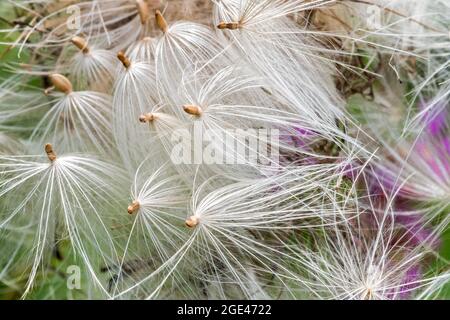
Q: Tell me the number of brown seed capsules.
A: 11